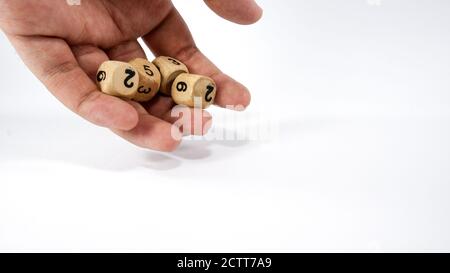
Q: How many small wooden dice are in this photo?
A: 4